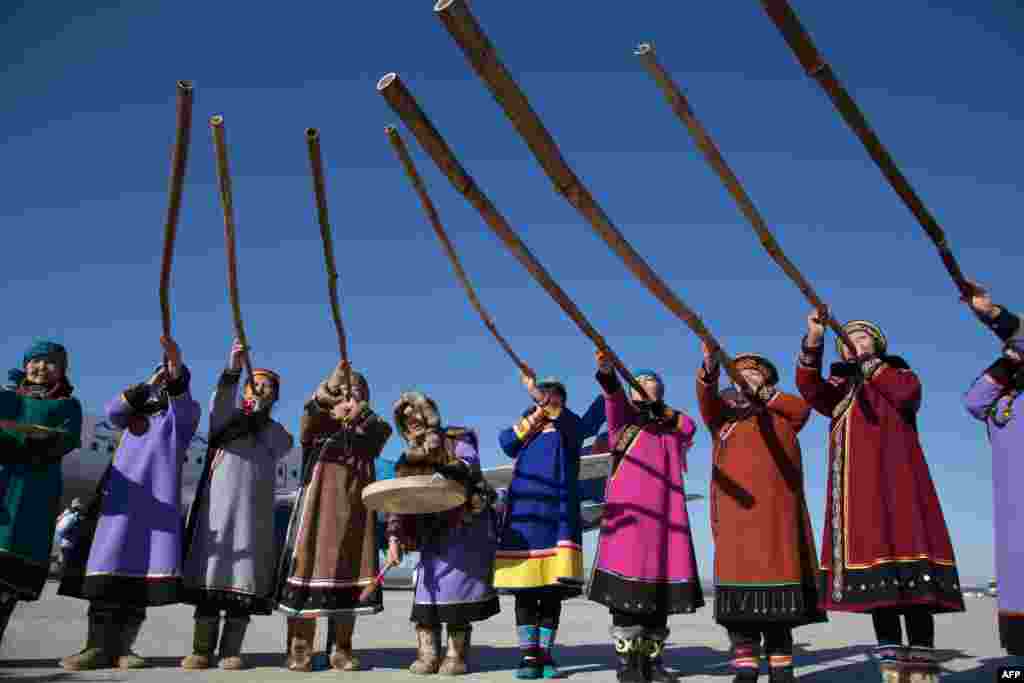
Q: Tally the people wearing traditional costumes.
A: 10